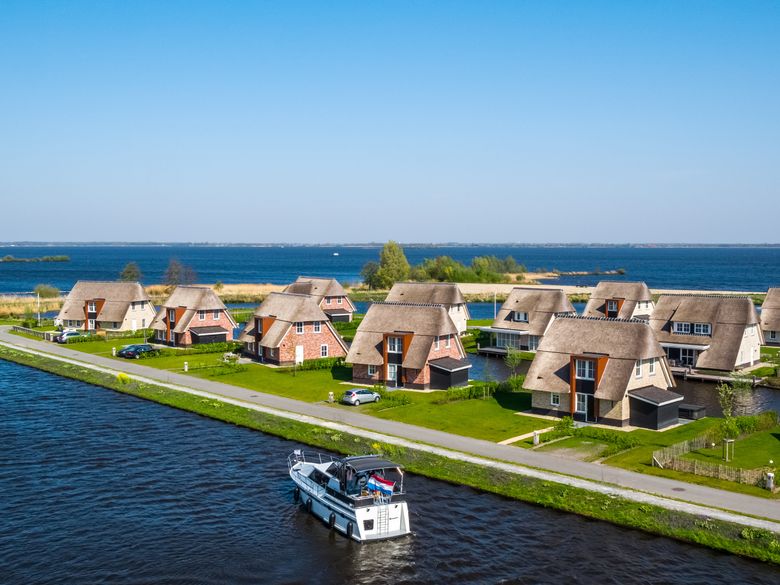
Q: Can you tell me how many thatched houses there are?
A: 11